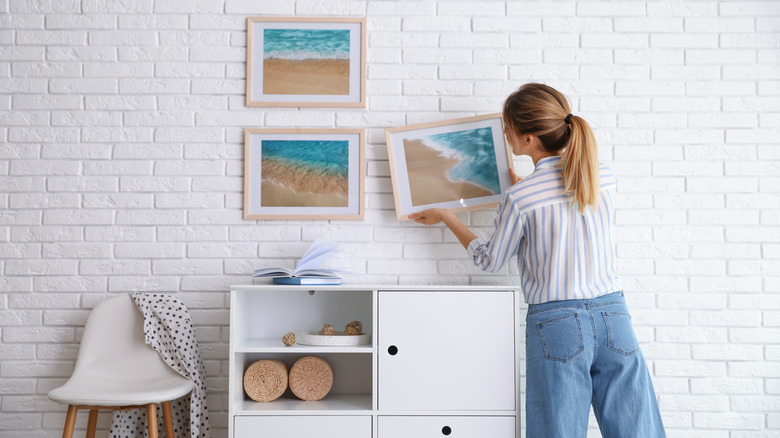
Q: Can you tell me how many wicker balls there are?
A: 3